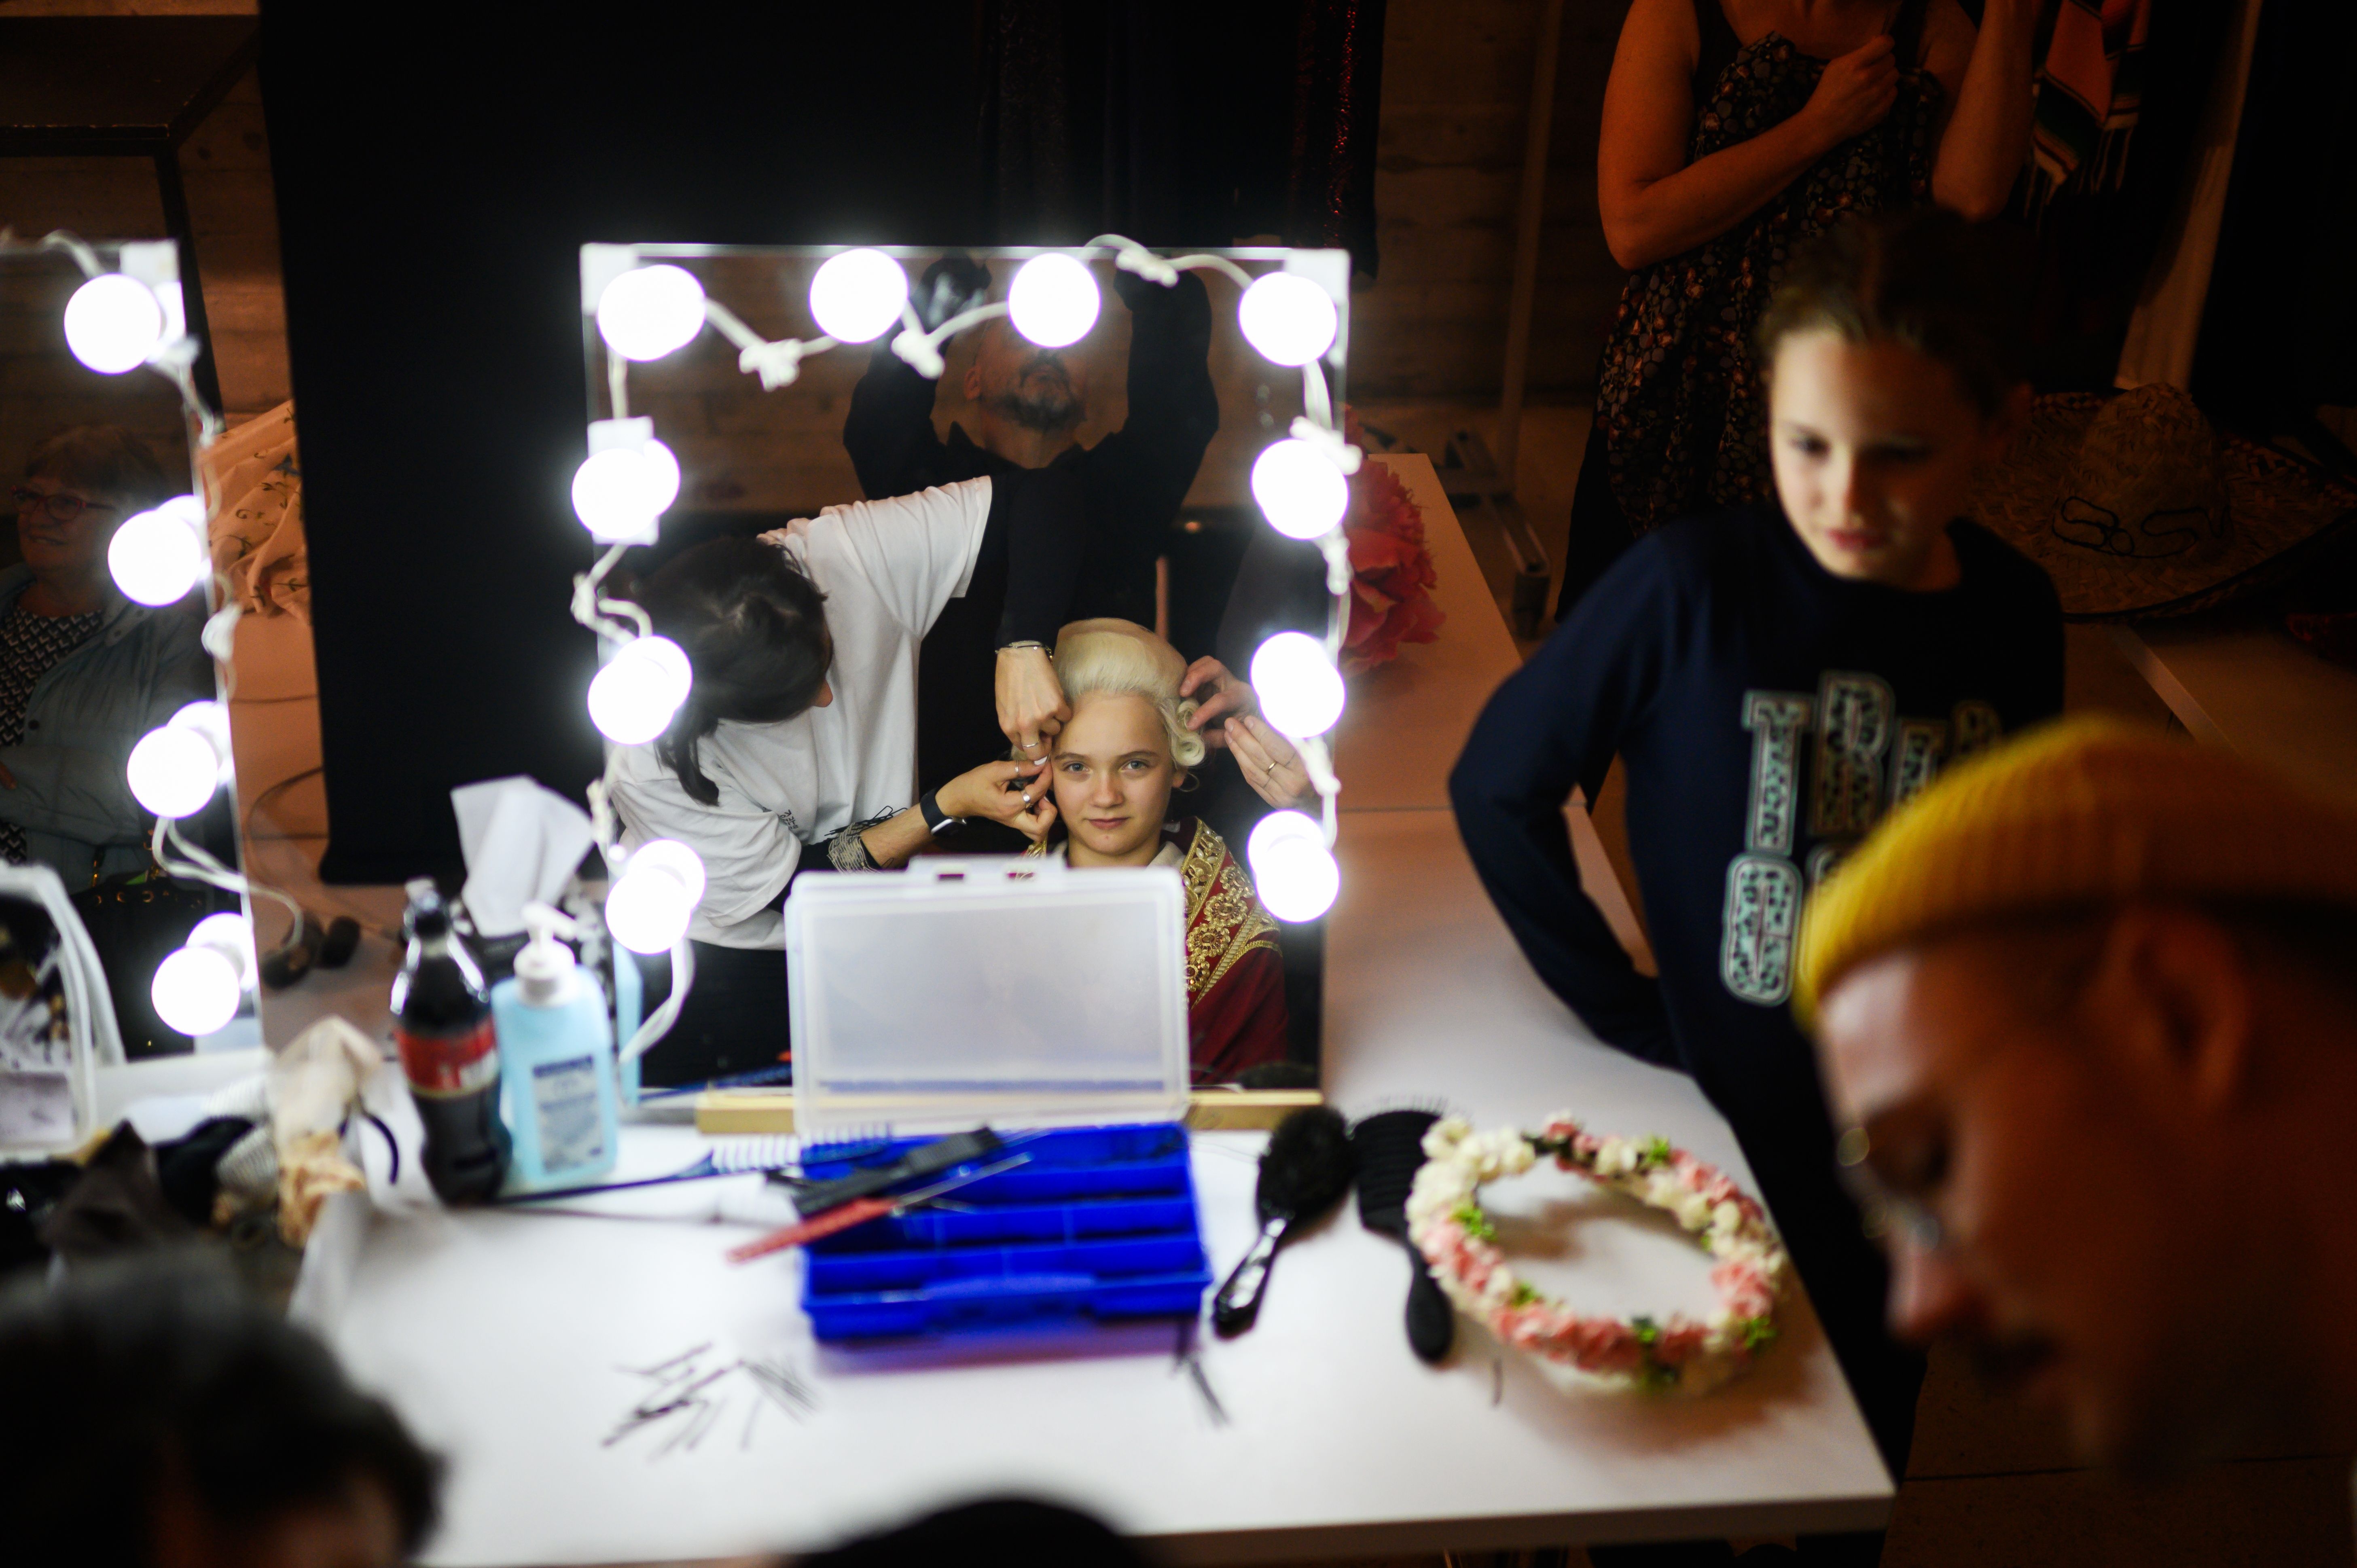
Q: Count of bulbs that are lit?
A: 14